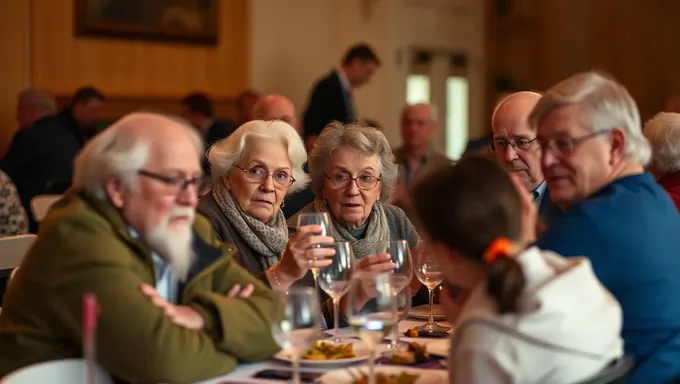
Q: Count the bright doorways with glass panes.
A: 1